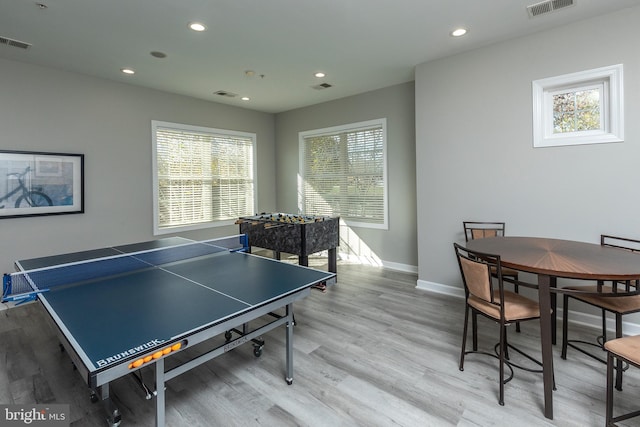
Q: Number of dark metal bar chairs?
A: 4